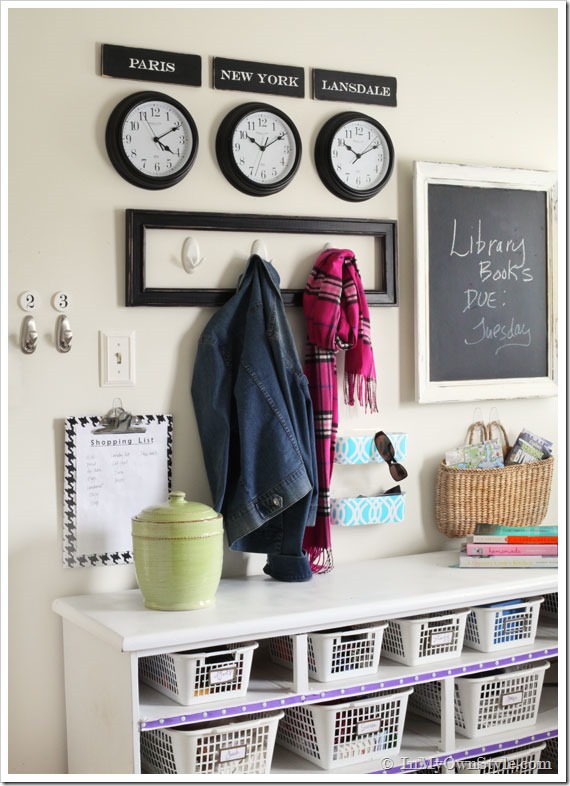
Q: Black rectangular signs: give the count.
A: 3